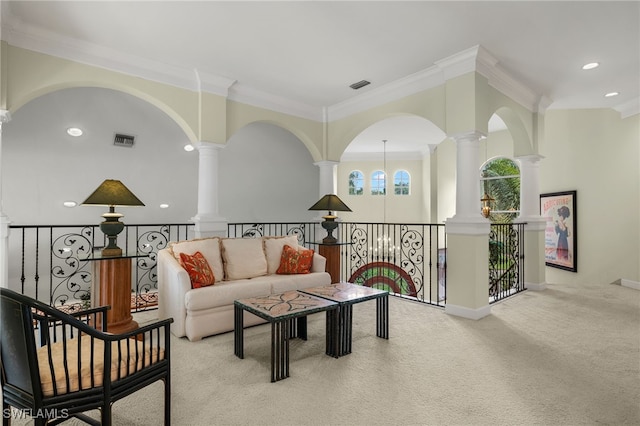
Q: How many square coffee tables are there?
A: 2